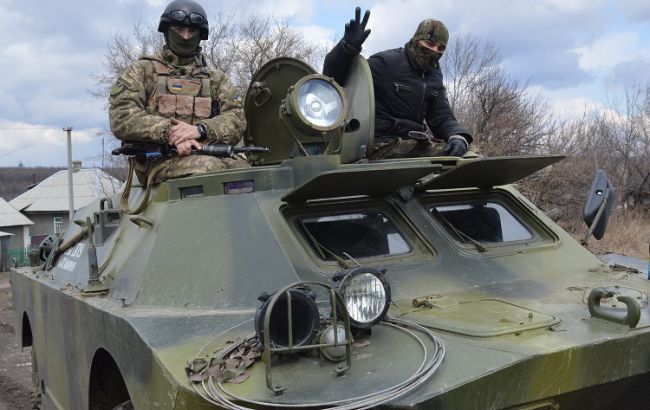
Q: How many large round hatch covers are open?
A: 2